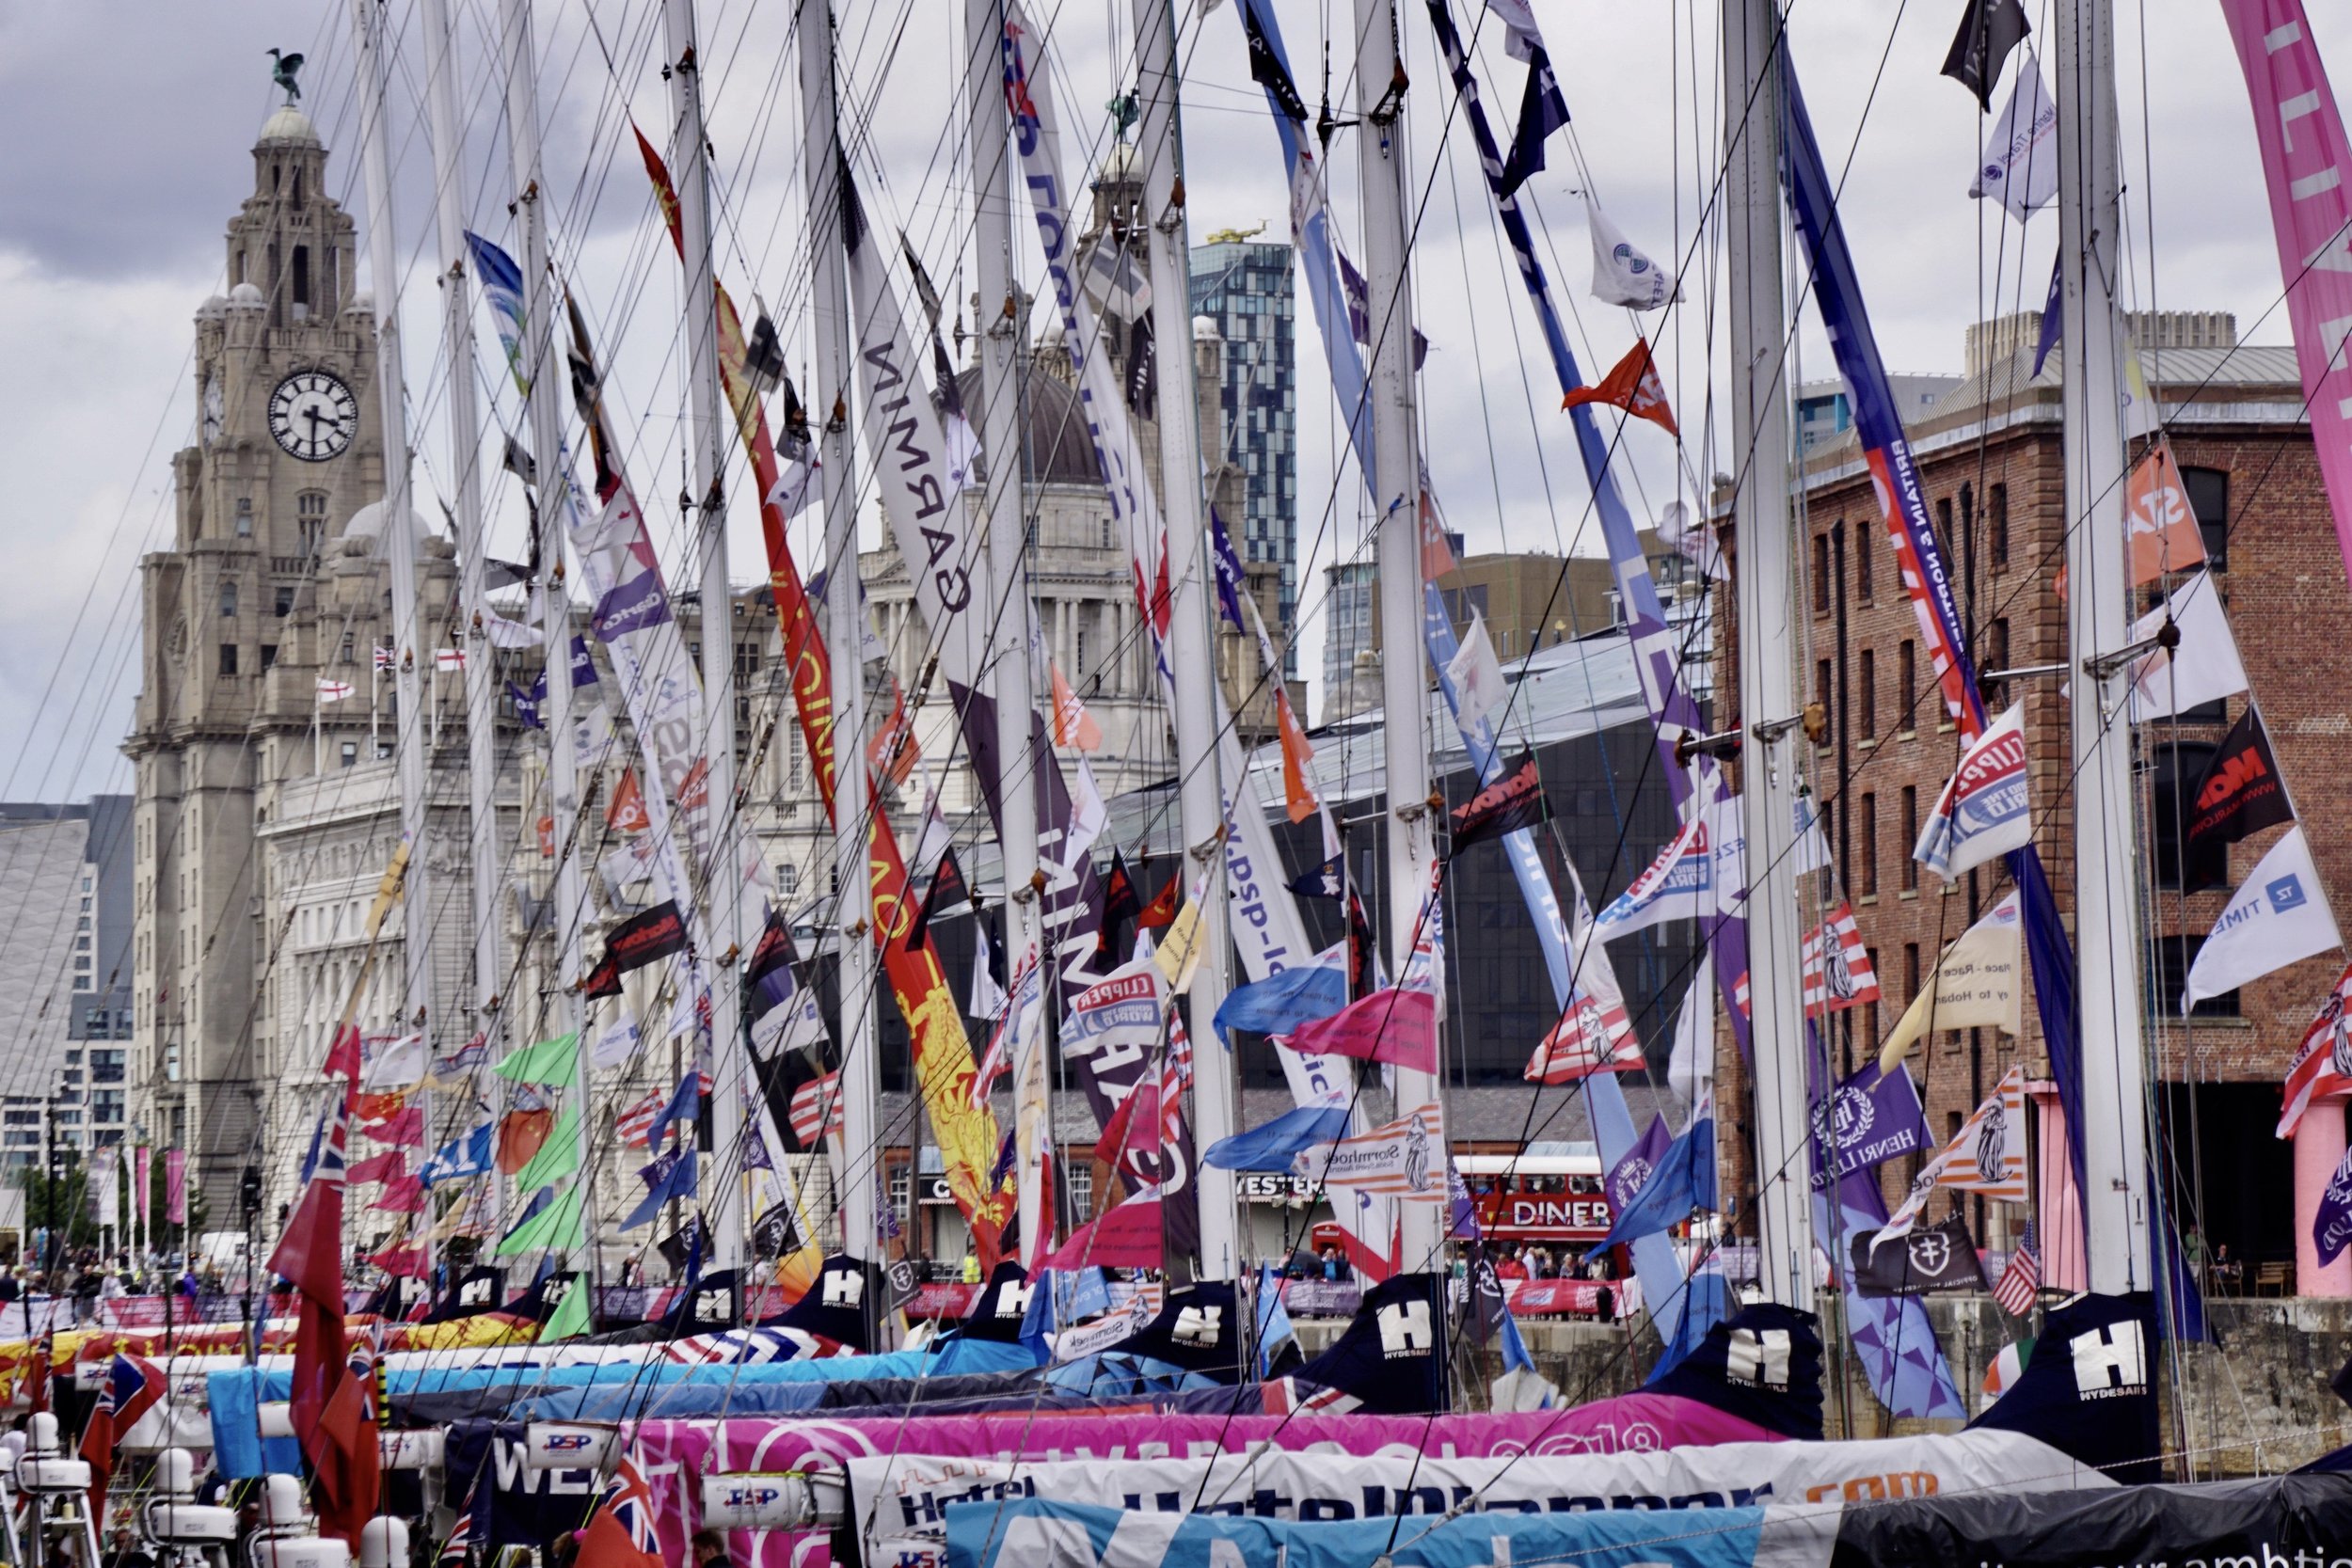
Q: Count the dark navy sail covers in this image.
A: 10